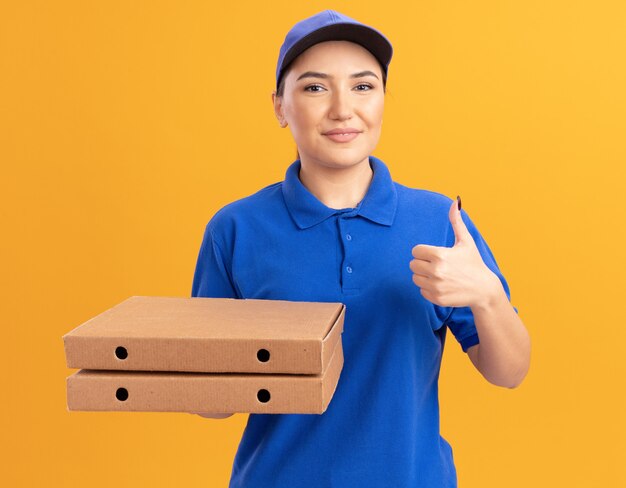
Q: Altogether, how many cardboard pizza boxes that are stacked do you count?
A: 2